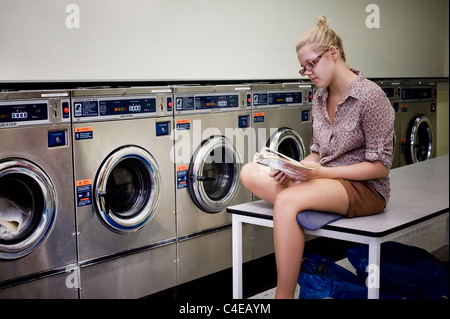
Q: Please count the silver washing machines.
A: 6